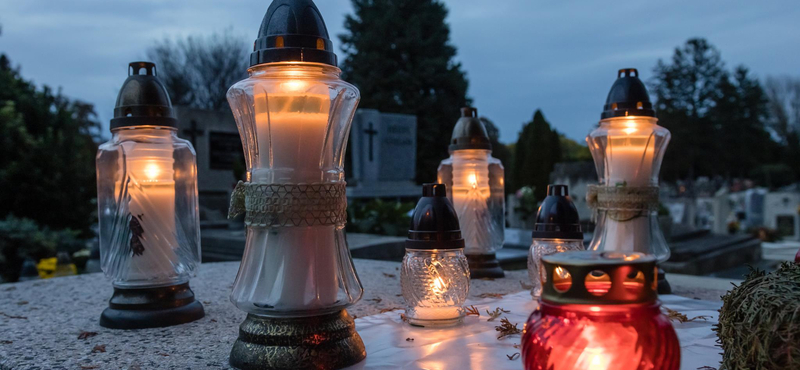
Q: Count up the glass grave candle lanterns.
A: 7